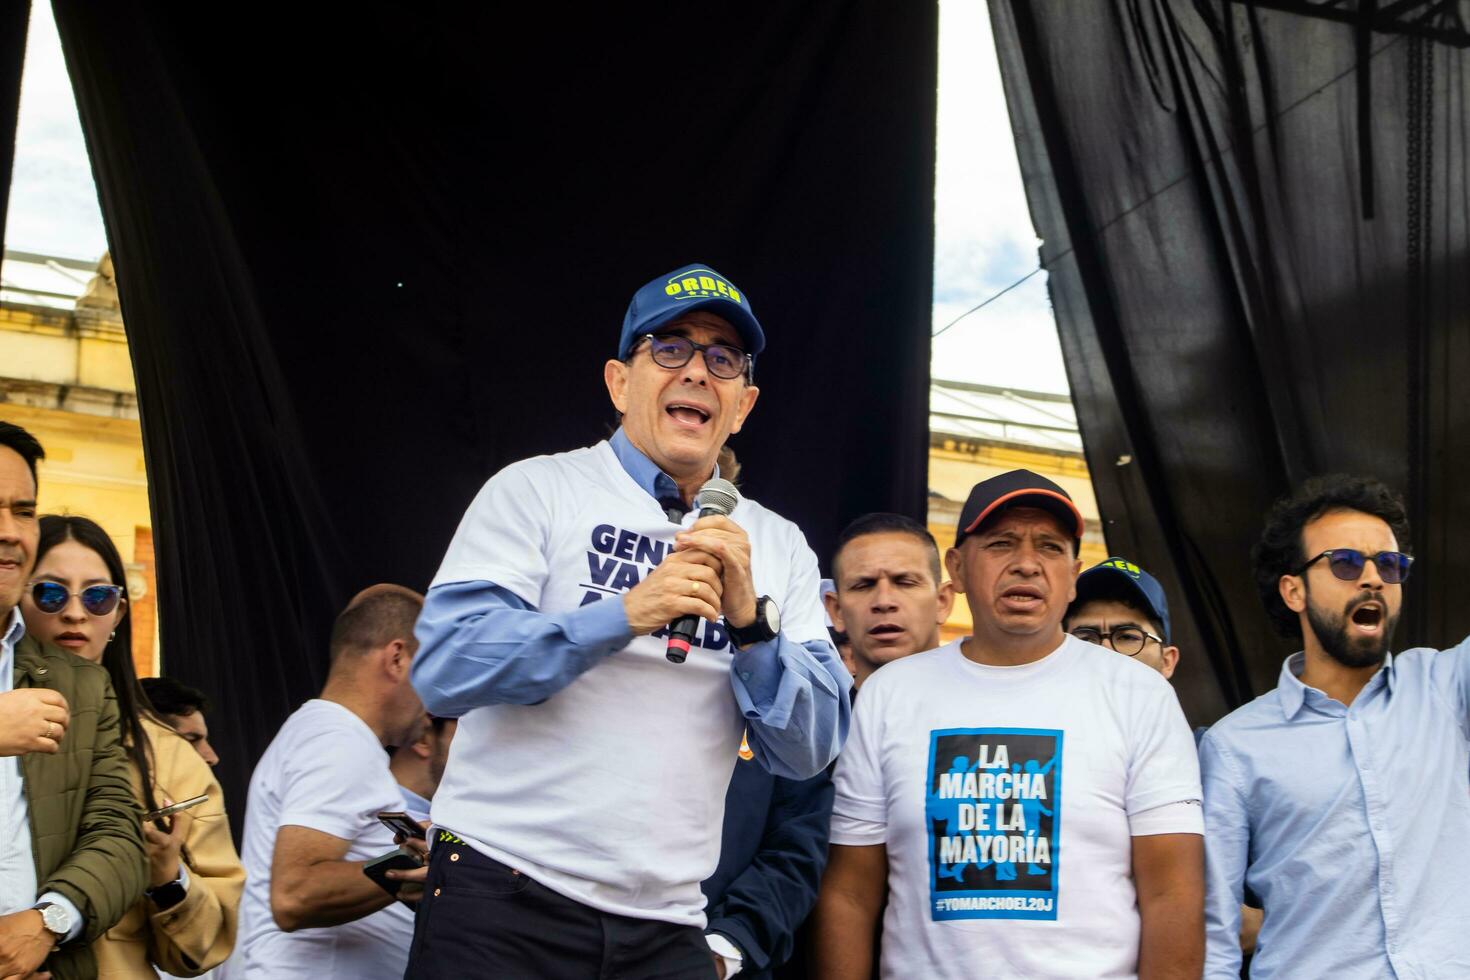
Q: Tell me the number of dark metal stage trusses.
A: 1